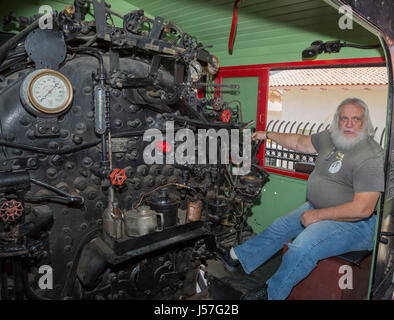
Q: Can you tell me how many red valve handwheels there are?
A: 4